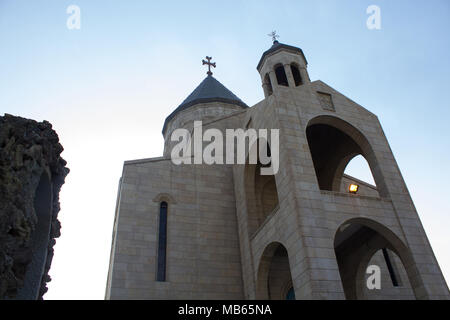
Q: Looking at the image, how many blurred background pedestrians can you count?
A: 0